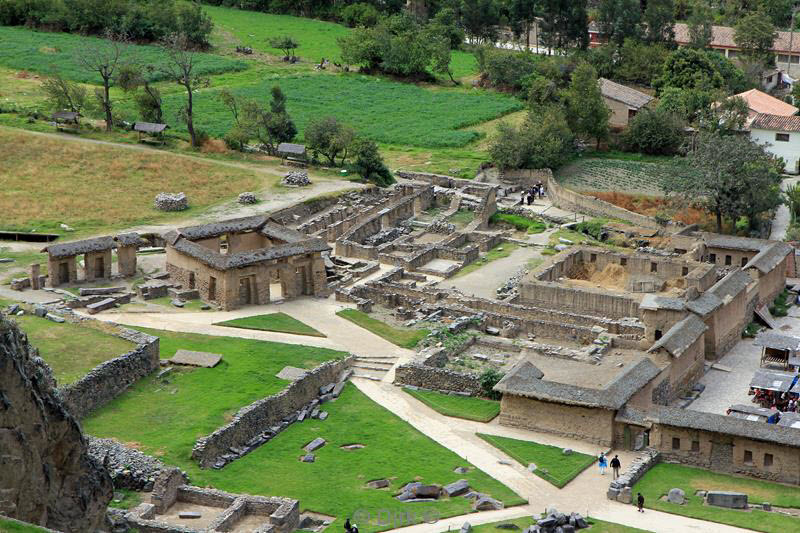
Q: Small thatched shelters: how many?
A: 3